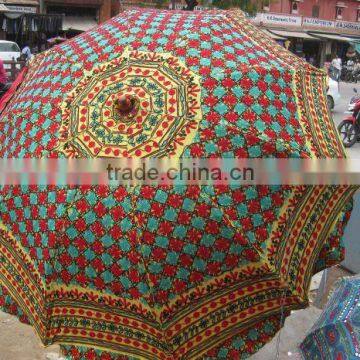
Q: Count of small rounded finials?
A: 1